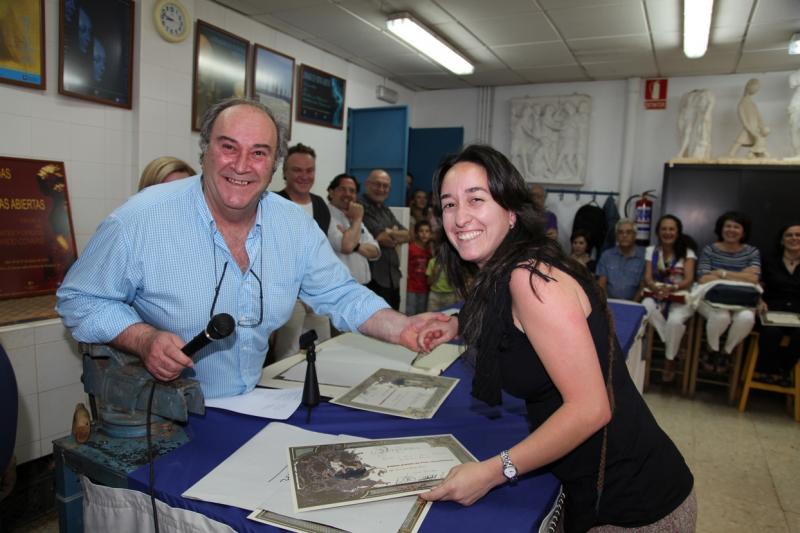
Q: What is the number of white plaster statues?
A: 3